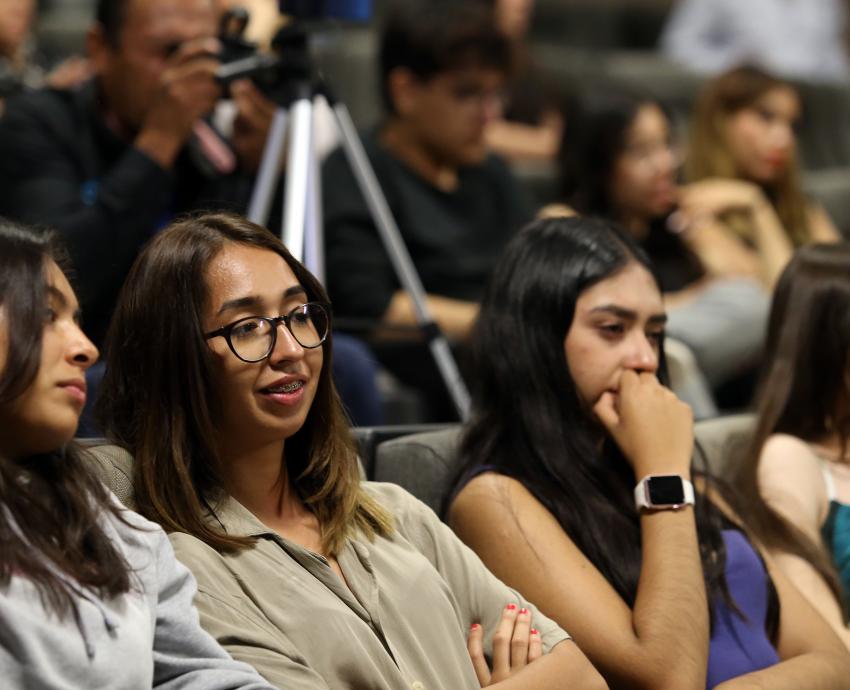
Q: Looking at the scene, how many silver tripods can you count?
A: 1